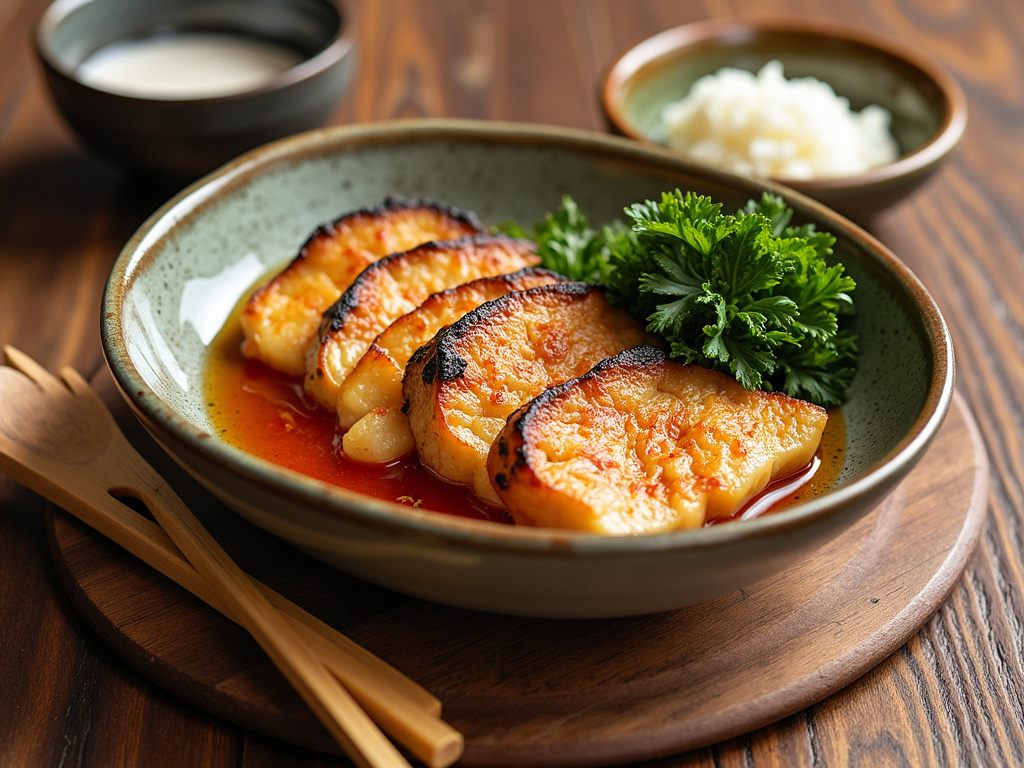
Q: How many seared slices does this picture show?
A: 5